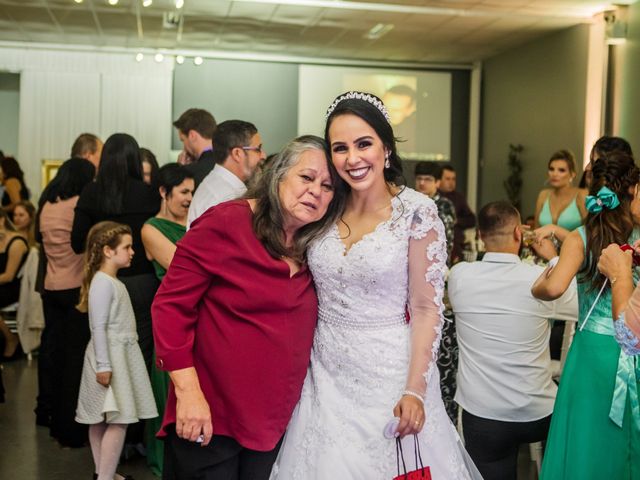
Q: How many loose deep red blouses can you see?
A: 1